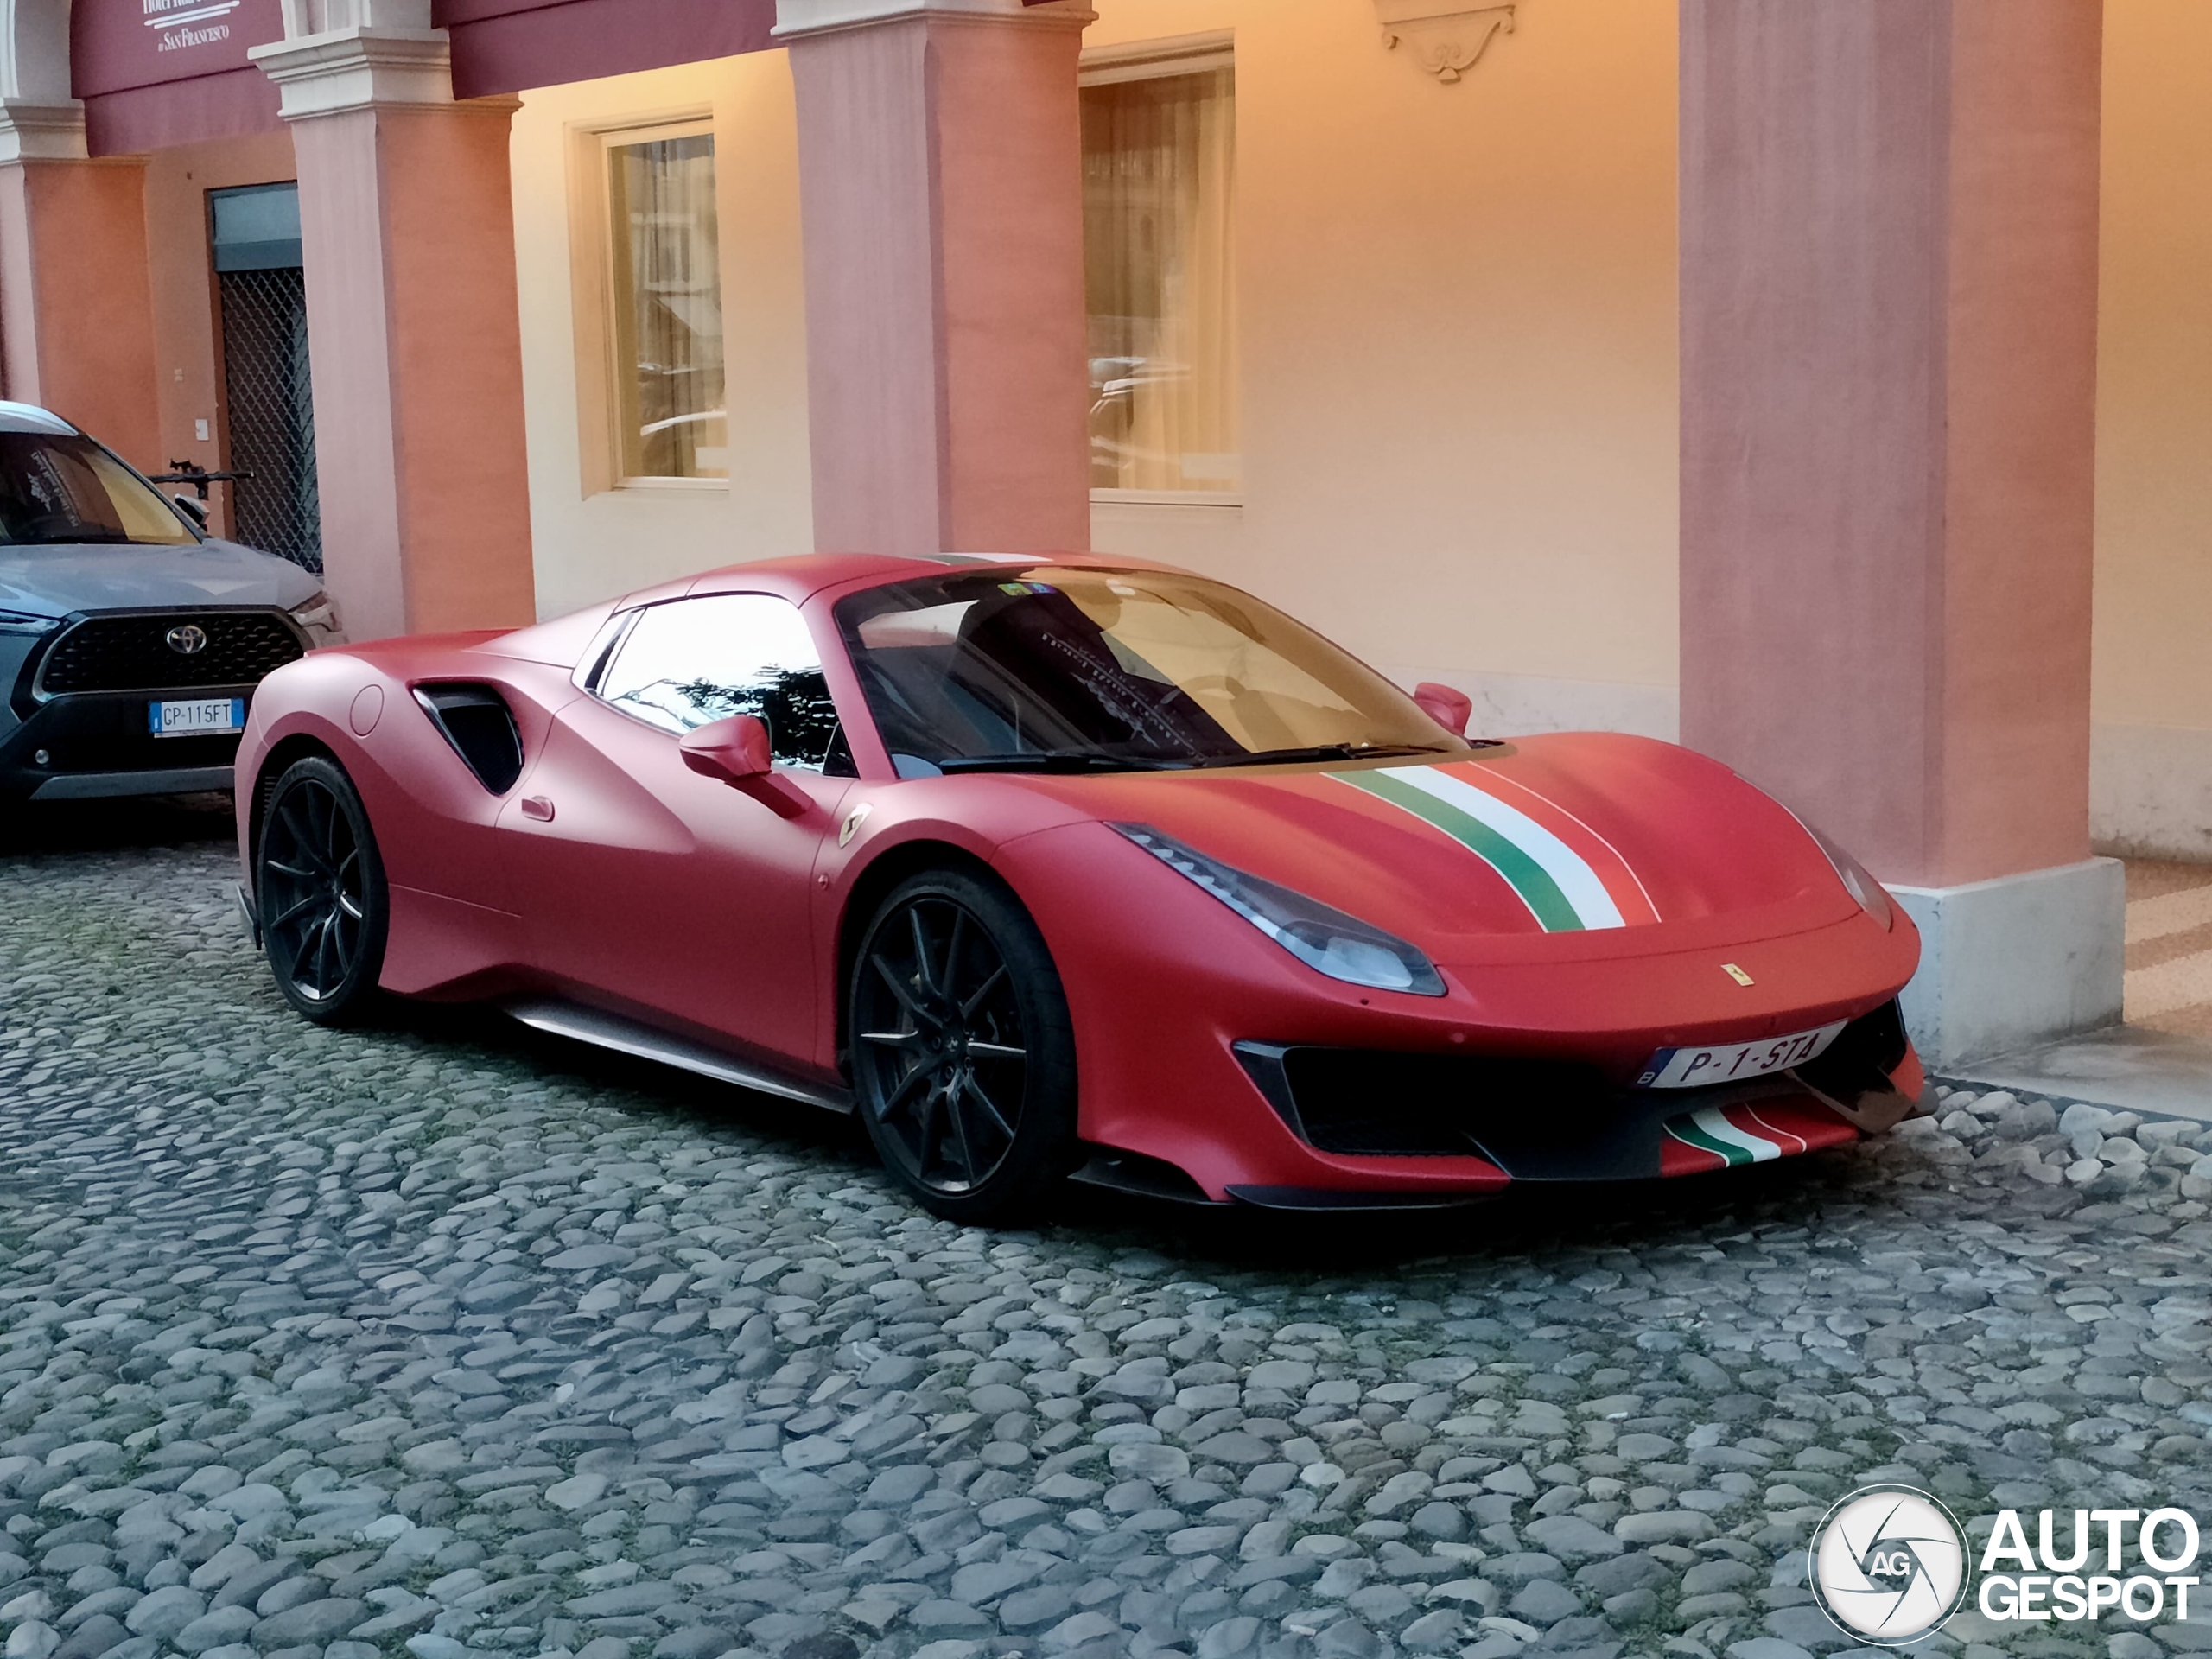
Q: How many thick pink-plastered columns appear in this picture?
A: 4